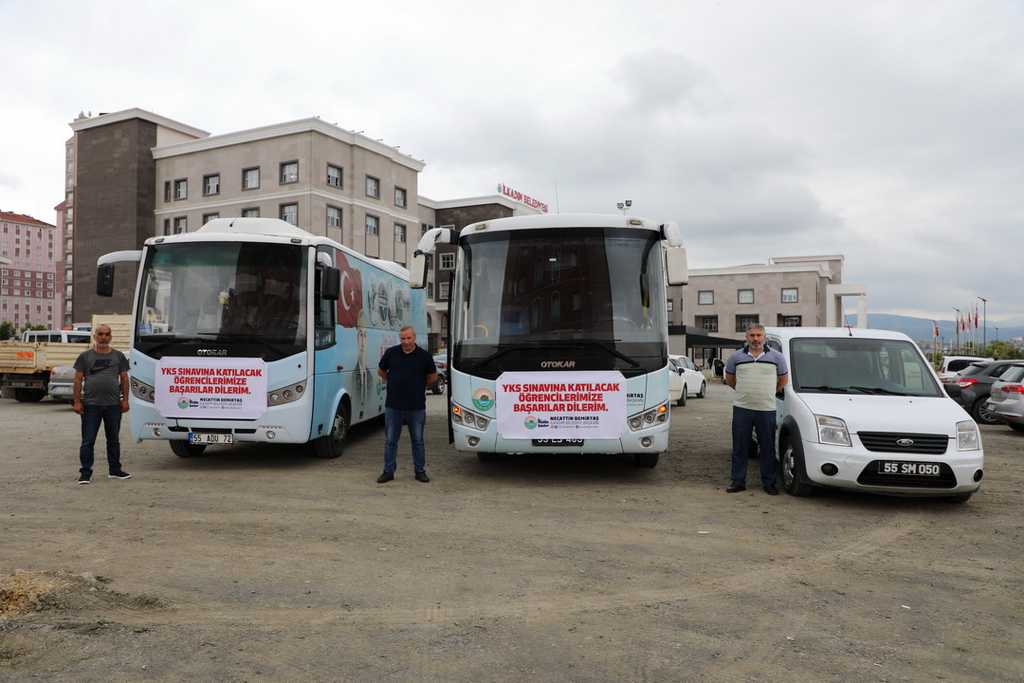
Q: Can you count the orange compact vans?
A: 0